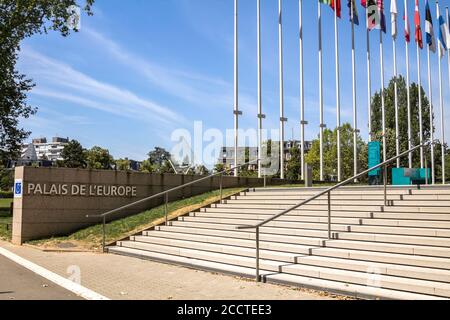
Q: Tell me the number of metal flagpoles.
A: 15